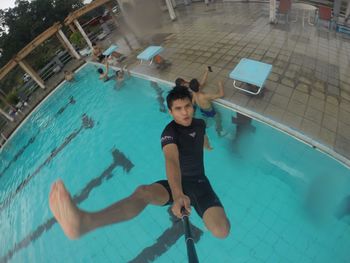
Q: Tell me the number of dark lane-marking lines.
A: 4